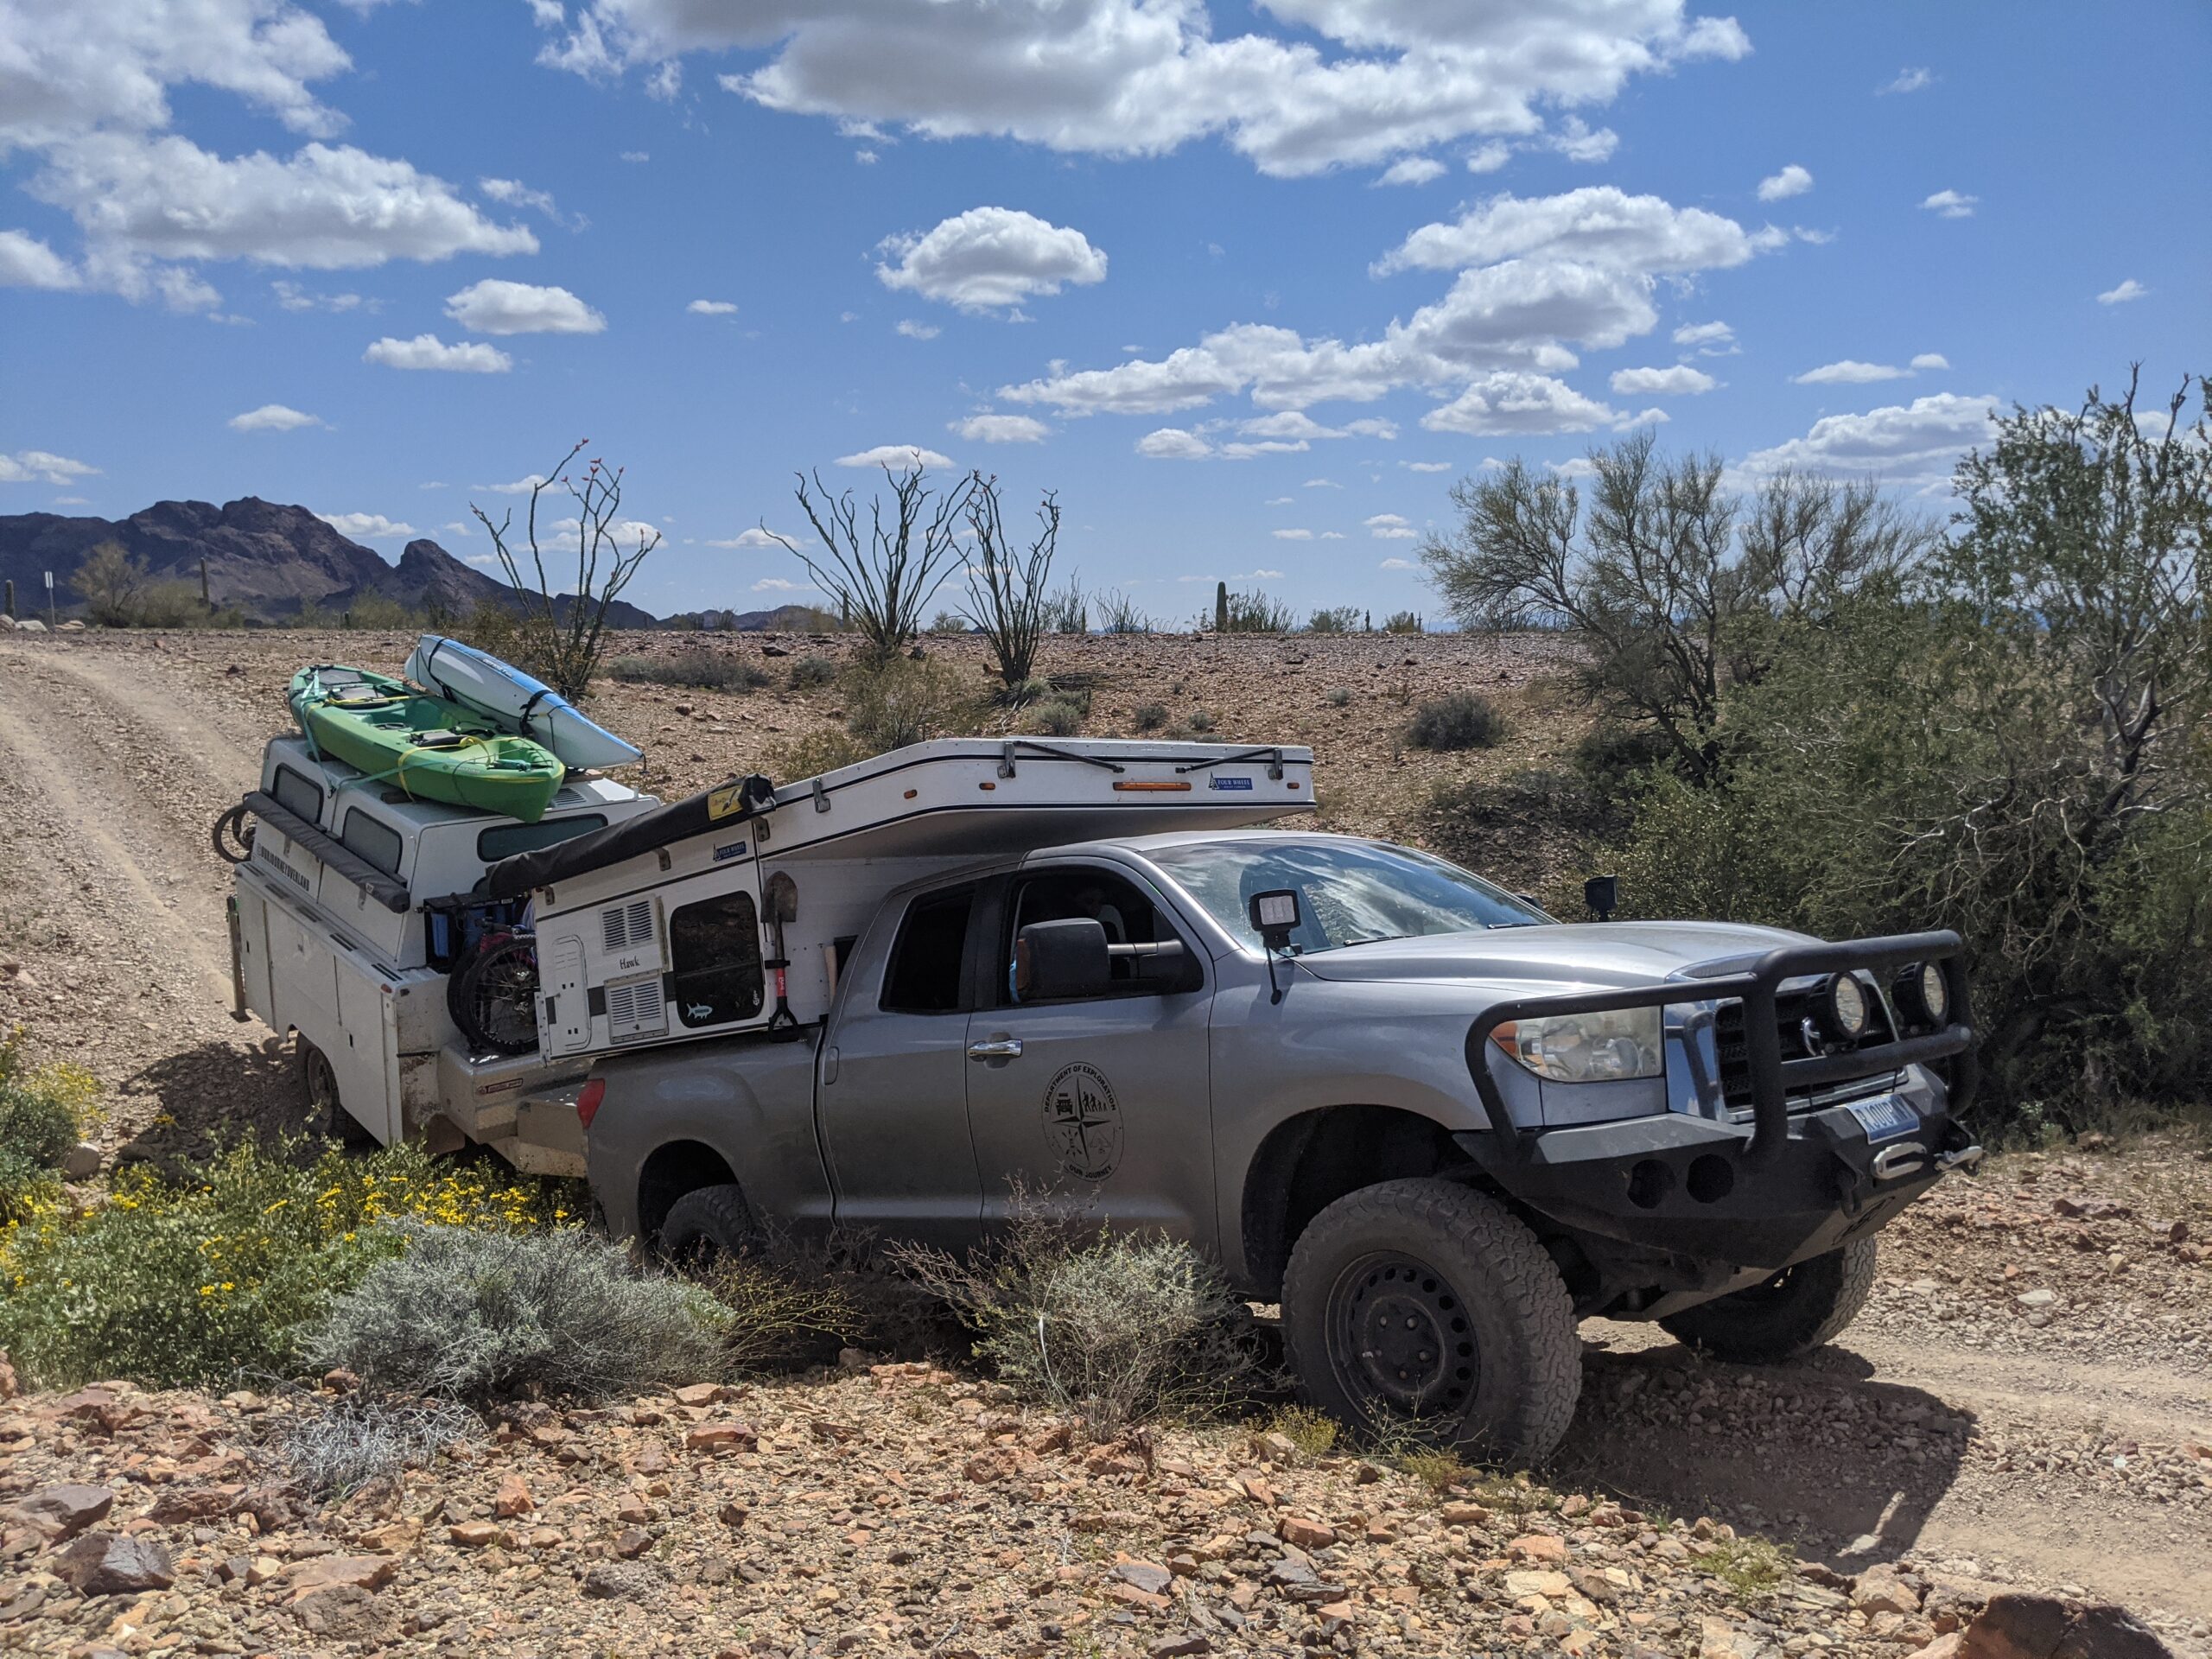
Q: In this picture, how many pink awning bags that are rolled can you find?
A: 0